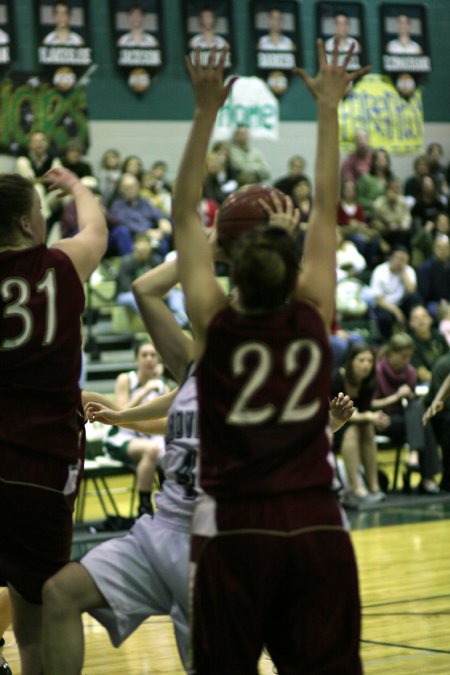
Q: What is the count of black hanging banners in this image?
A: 7